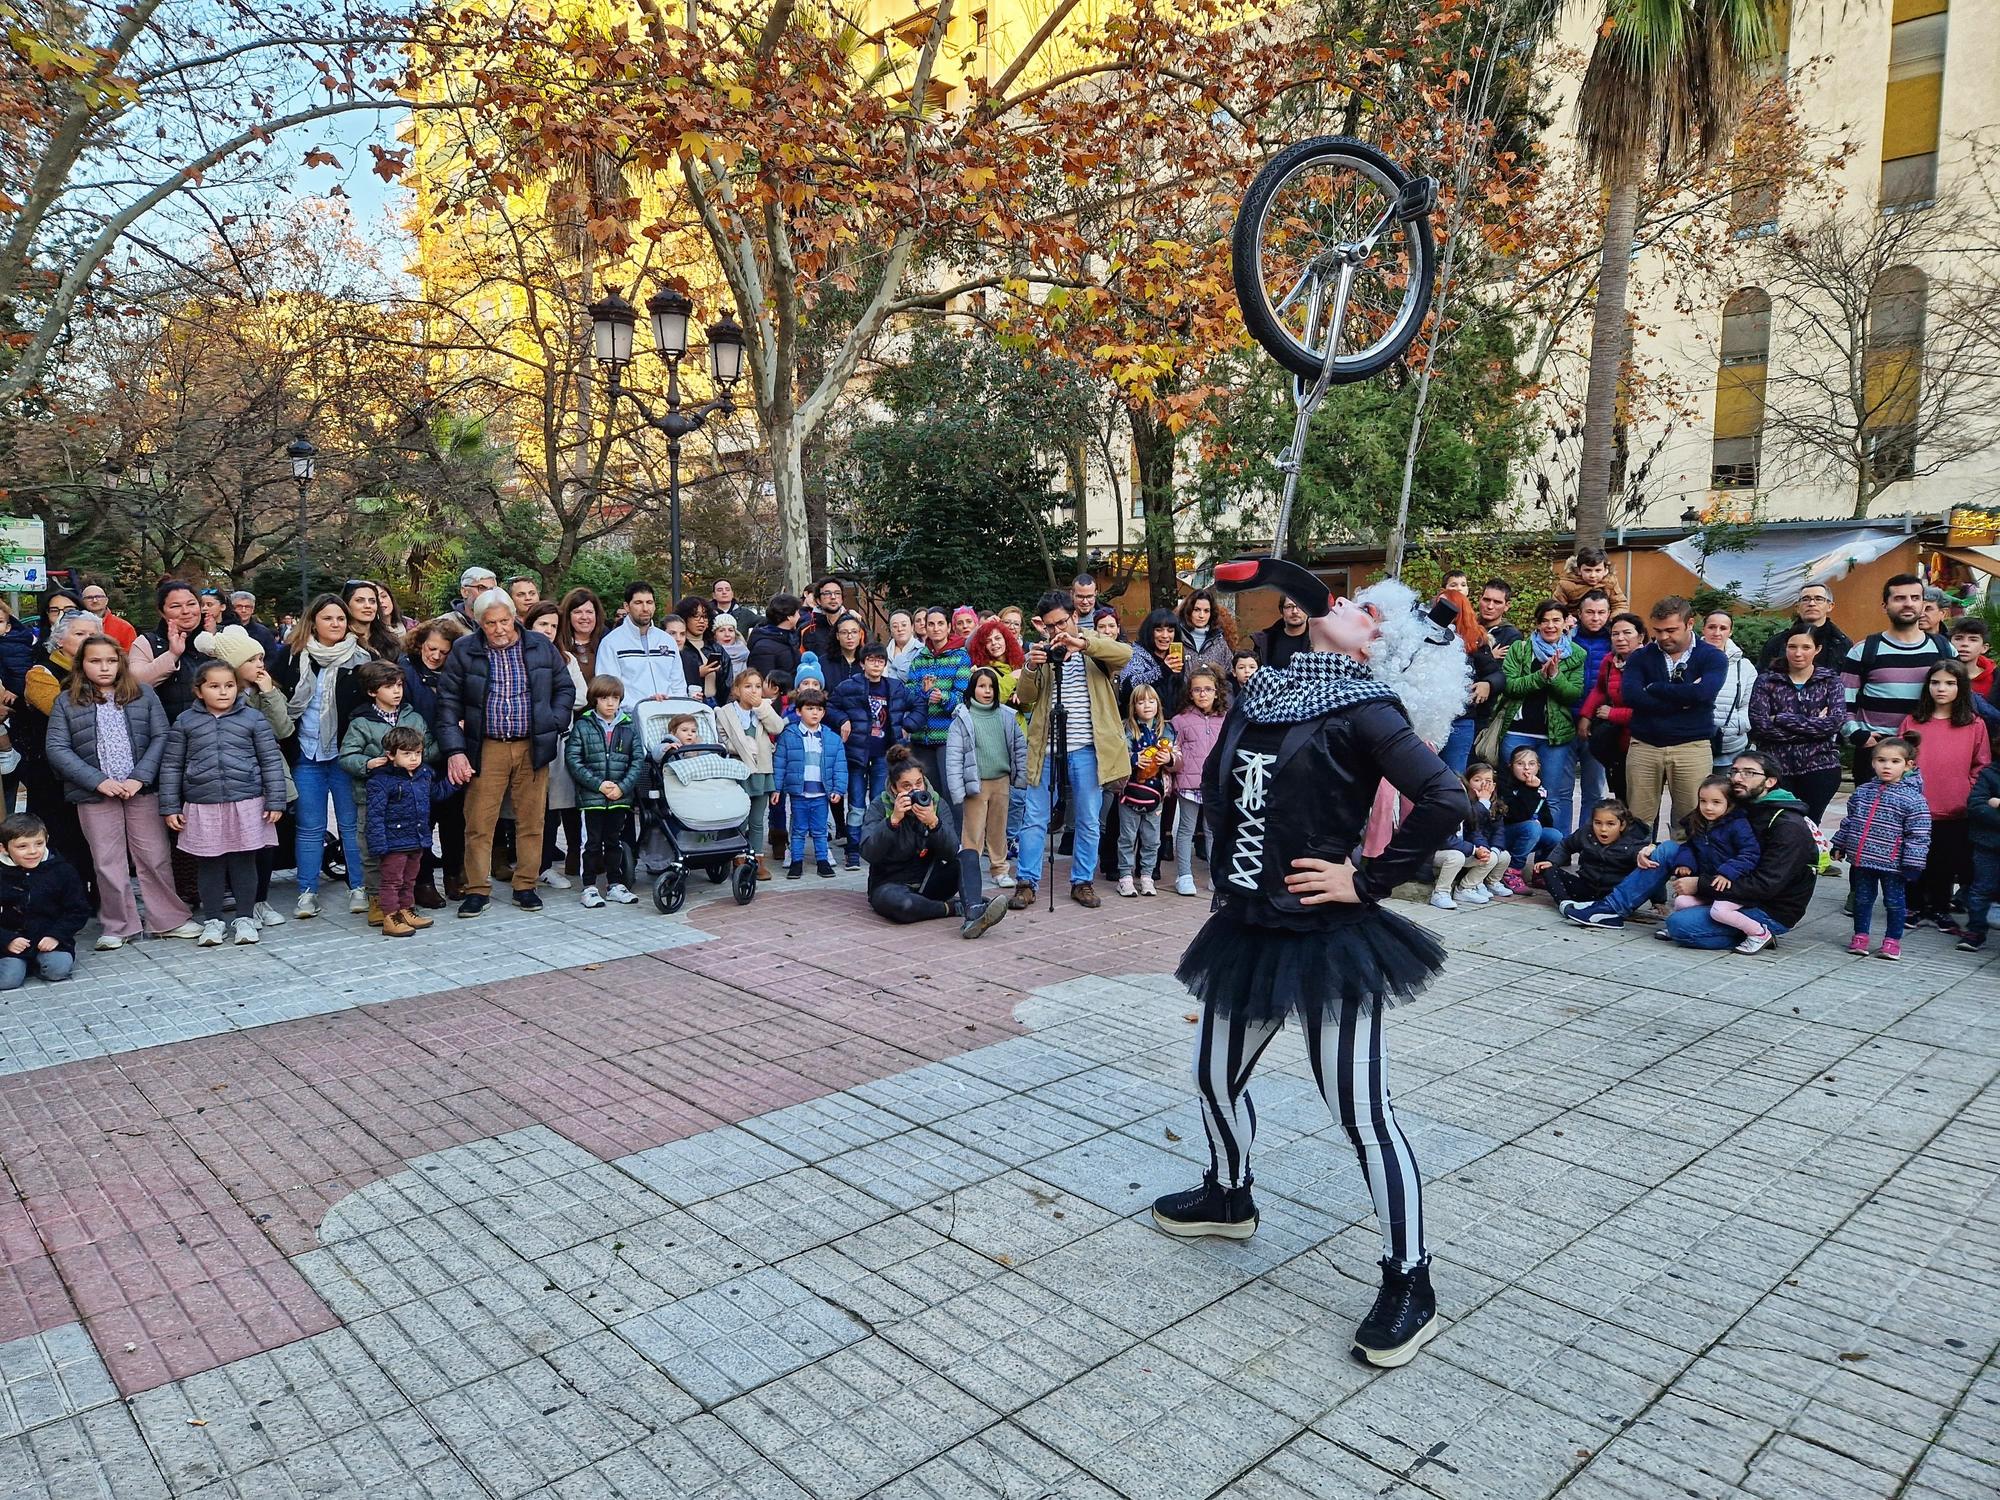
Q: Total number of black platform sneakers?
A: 2